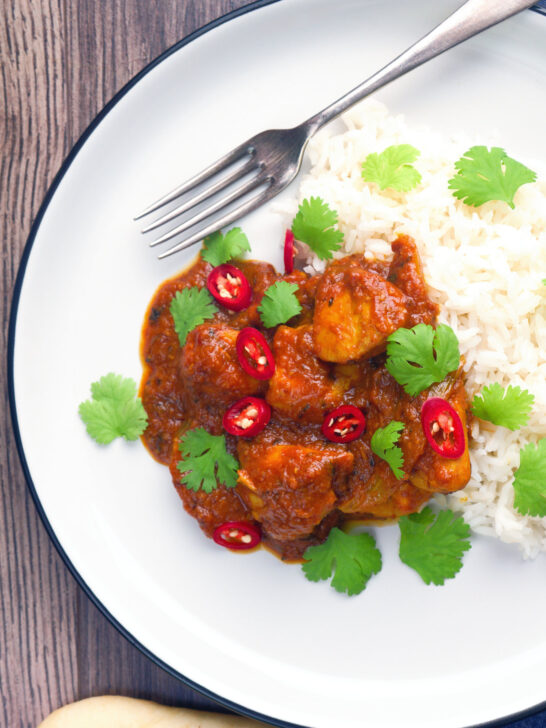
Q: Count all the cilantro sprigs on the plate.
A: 14